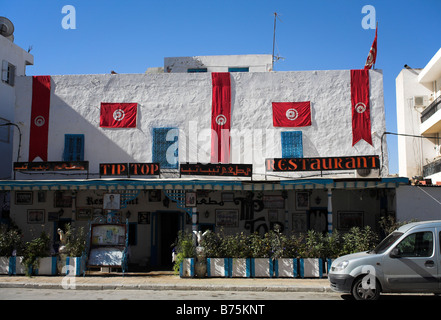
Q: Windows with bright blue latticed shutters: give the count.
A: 3